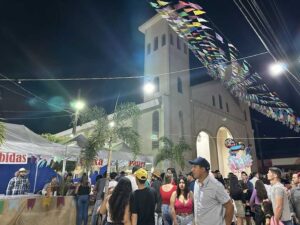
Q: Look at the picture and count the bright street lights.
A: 3